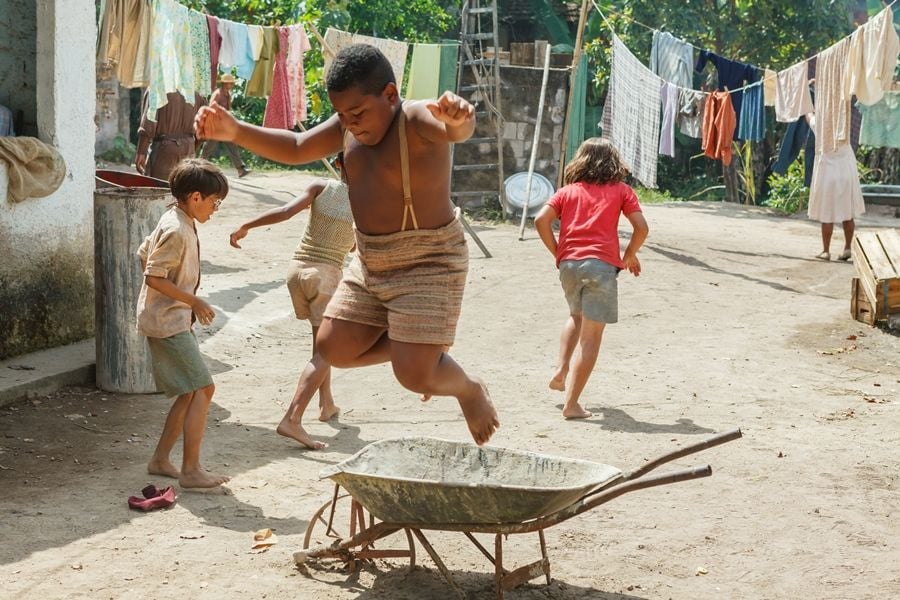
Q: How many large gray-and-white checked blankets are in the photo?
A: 1